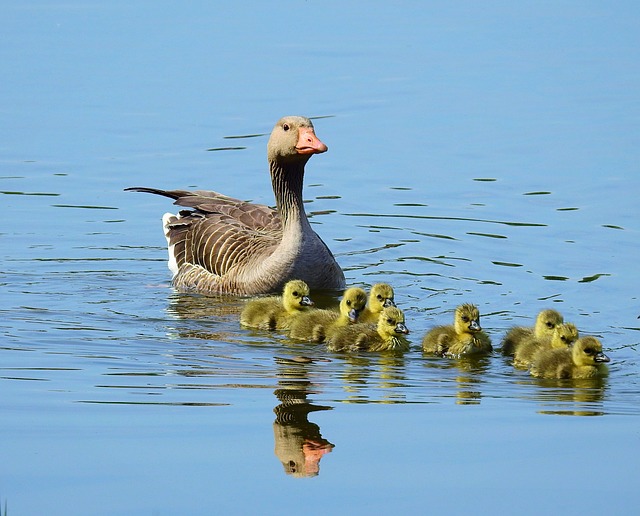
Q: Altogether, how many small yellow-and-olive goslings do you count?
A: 8